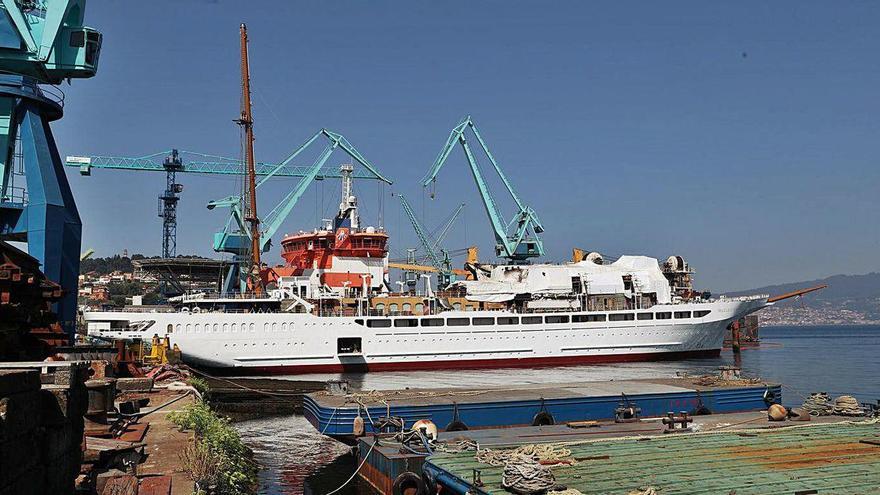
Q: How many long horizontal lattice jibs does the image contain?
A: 1